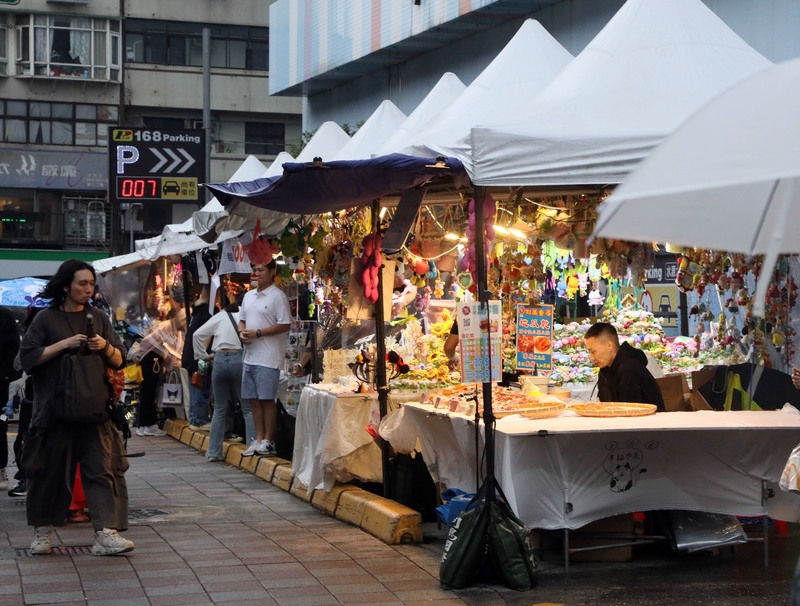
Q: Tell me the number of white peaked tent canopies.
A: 7